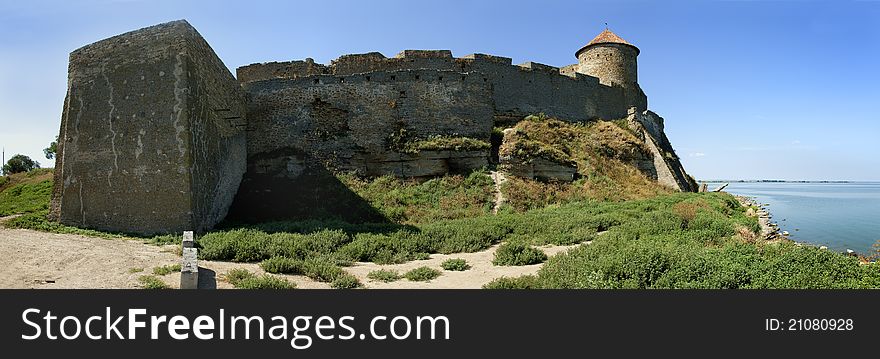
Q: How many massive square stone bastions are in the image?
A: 1